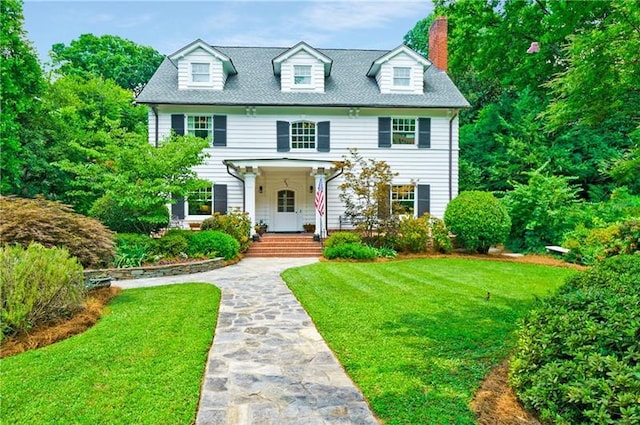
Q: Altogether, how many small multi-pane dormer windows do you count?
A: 3